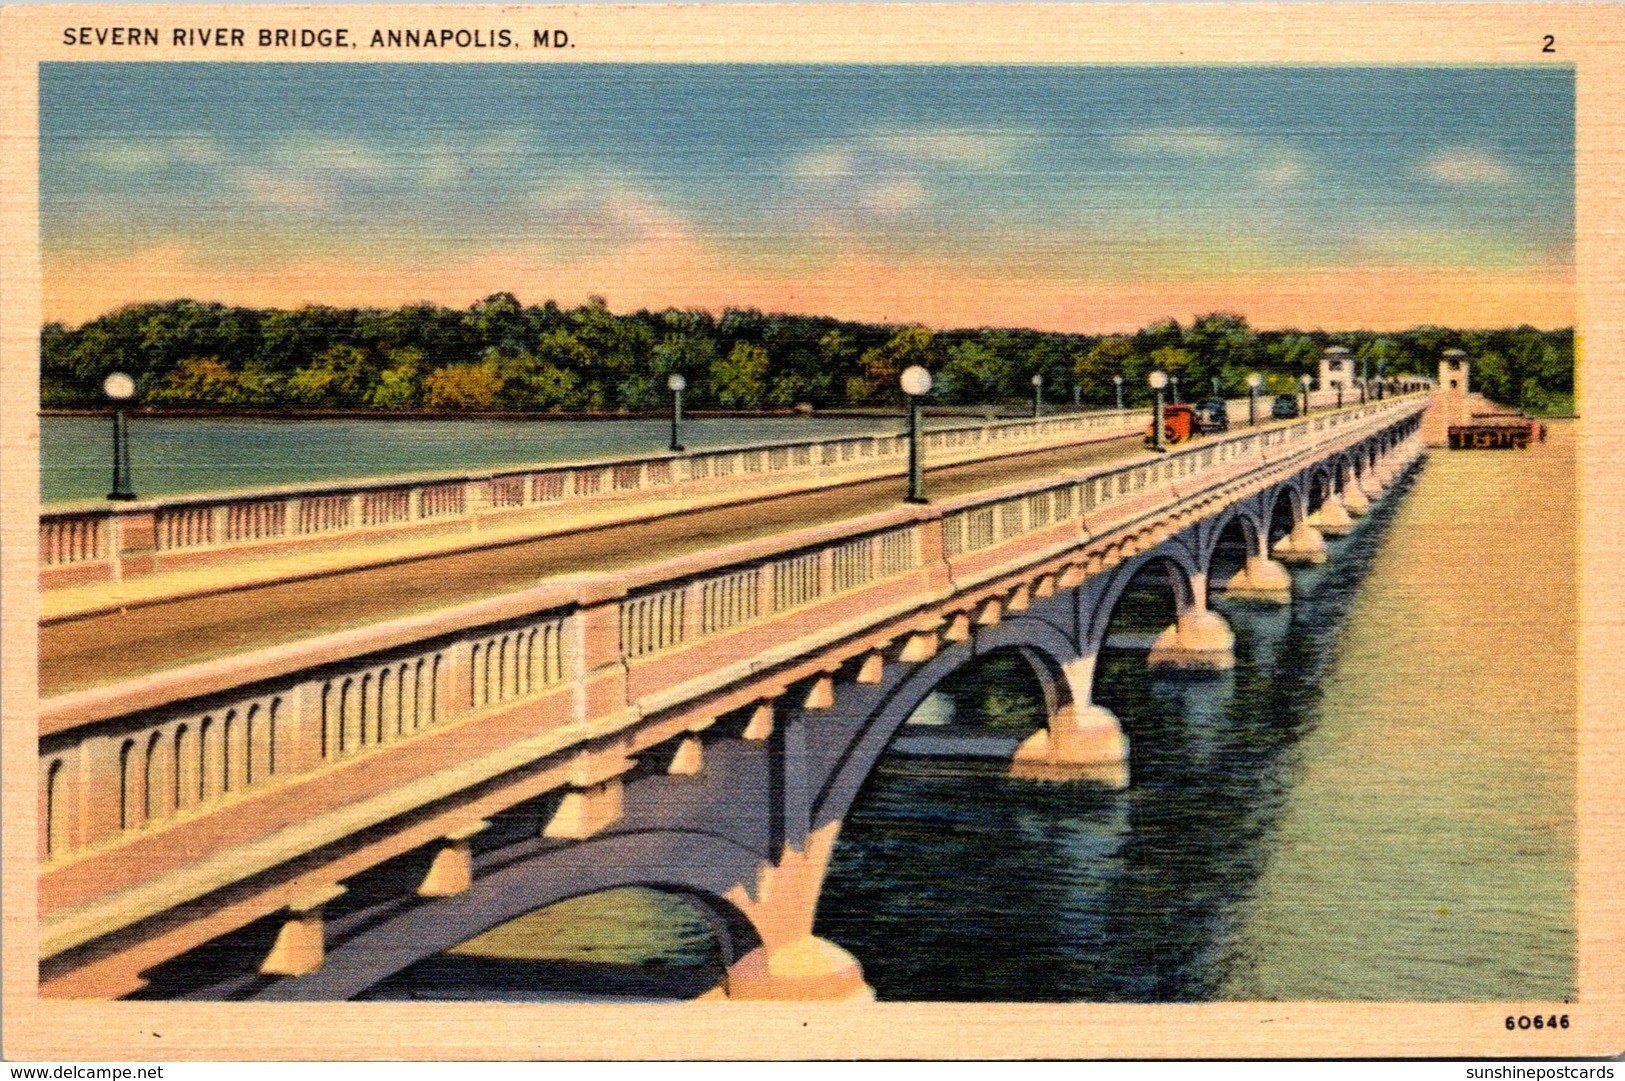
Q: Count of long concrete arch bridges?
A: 1